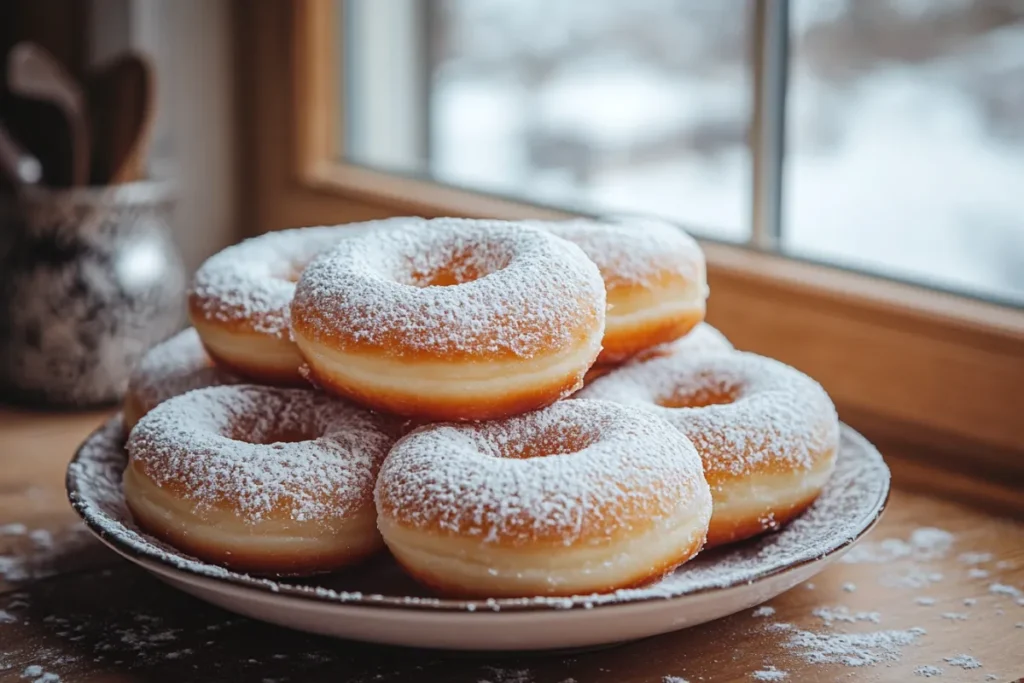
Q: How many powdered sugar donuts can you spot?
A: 8